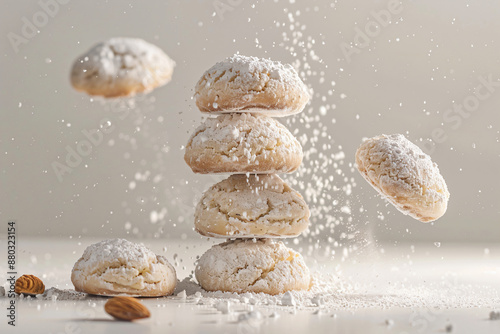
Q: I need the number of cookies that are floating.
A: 2